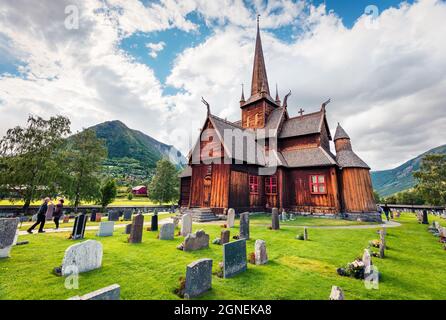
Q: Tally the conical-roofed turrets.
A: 1